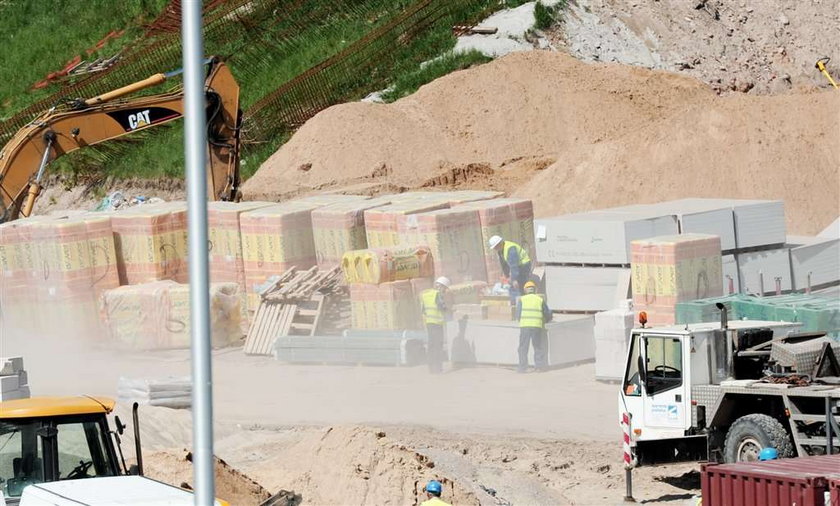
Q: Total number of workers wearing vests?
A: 4